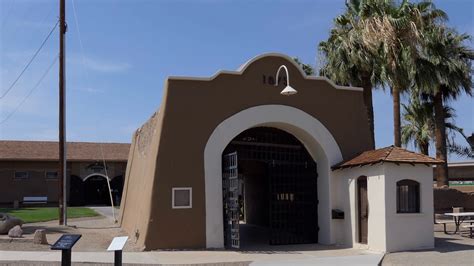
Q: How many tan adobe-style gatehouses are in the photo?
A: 1